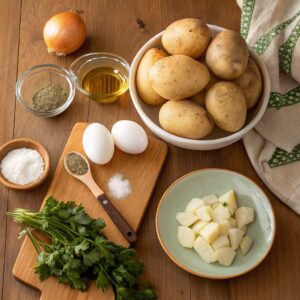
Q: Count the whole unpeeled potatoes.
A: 7